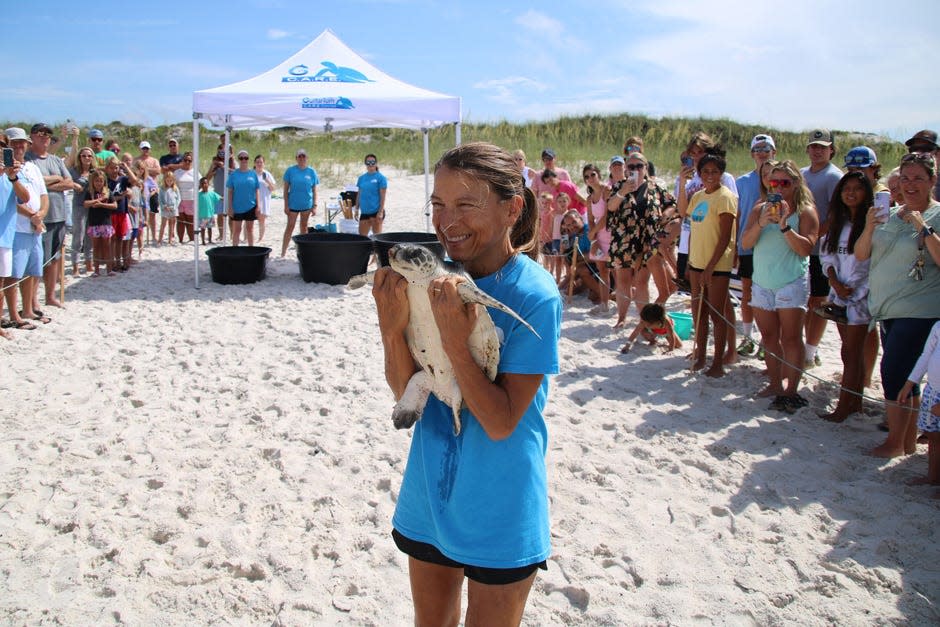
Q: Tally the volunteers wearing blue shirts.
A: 4